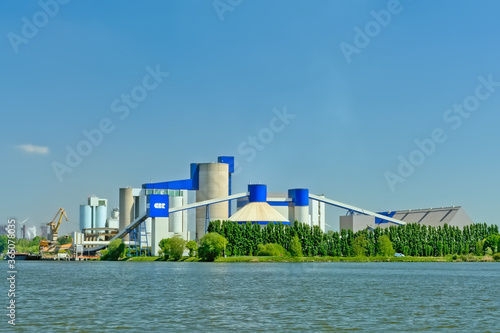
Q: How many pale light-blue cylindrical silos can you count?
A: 2